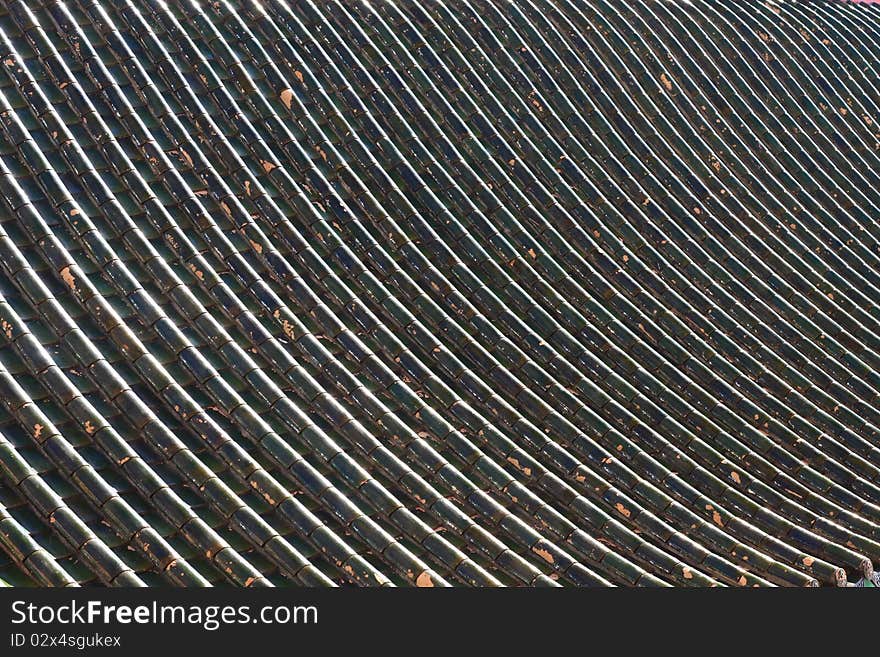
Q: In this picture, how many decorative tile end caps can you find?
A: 3